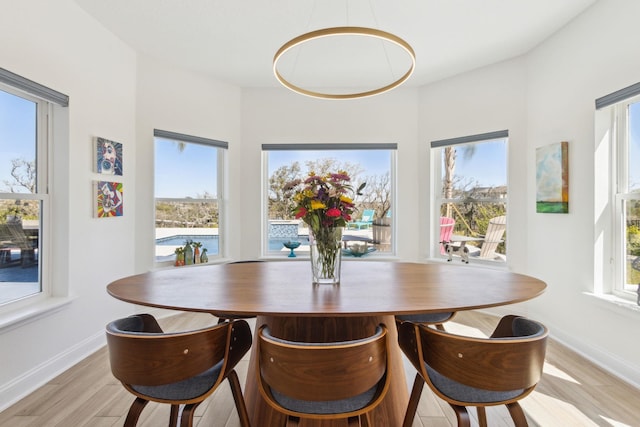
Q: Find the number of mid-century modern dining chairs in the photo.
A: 5